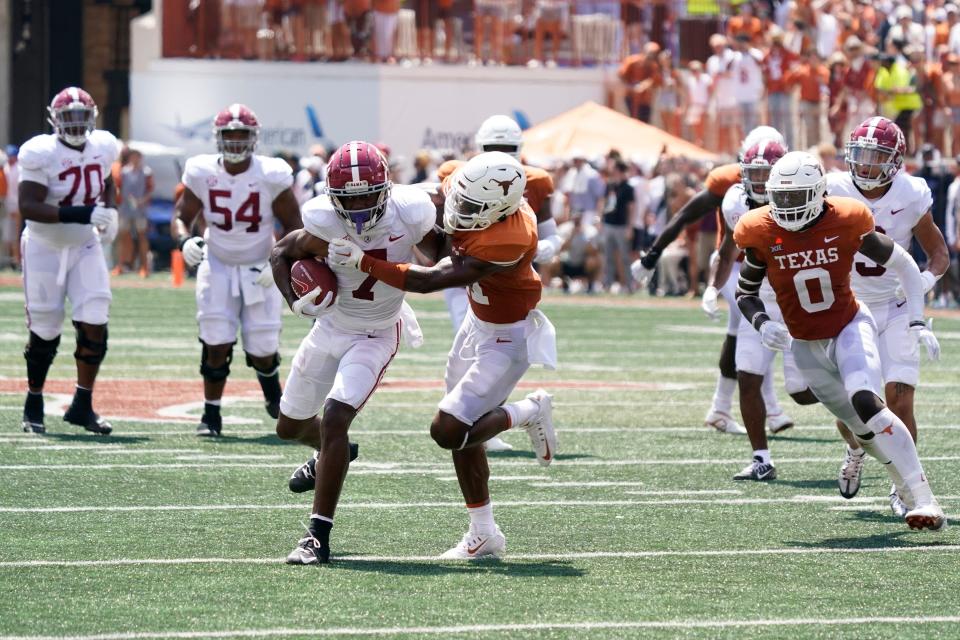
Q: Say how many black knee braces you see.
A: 4